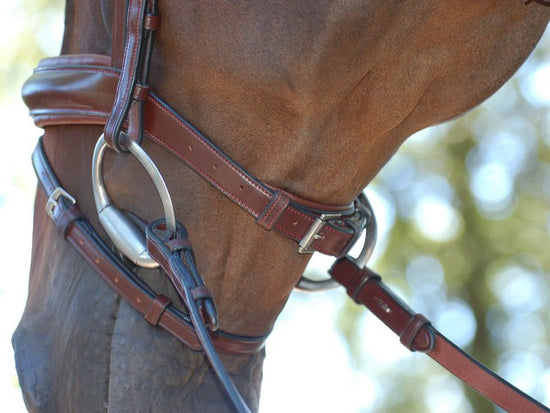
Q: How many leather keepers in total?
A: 9